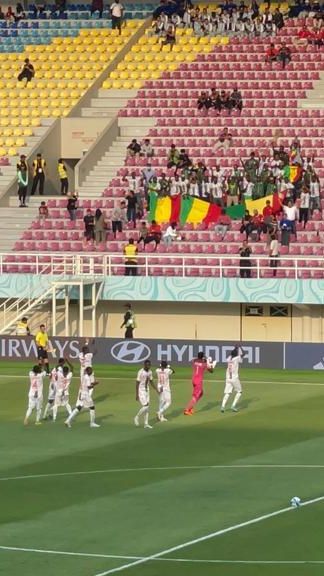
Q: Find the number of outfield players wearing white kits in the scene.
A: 8